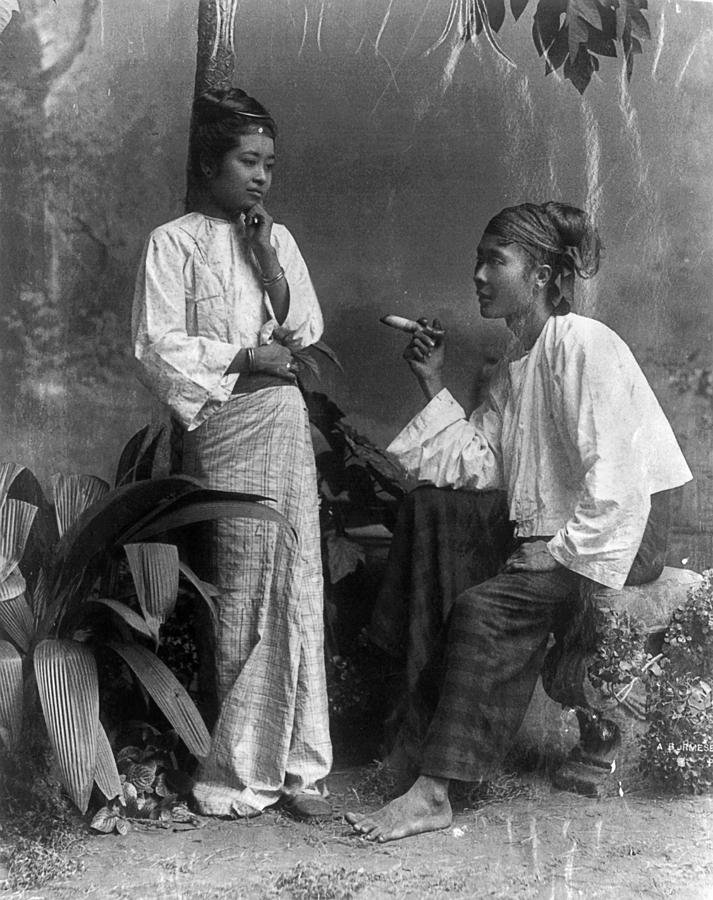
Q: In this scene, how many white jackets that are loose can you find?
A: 2